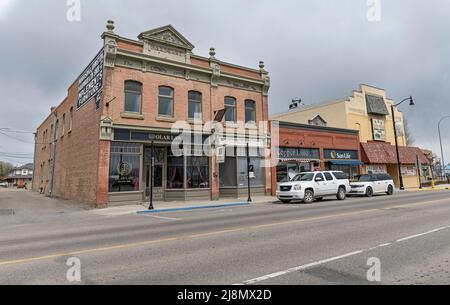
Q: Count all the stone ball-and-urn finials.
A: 3